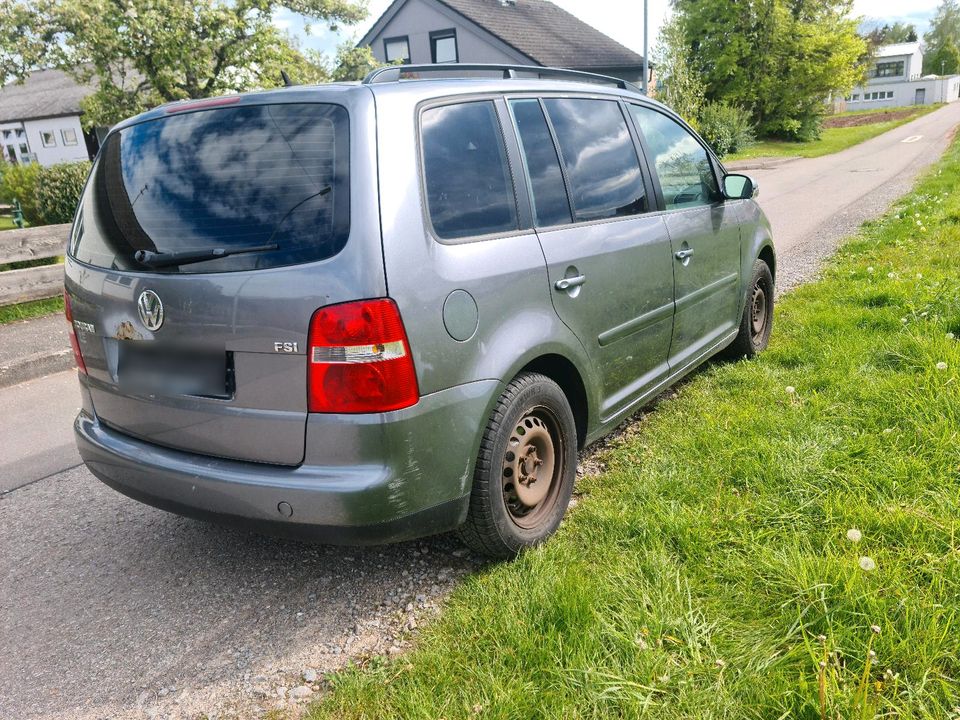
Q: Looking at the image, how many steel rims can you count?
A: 2